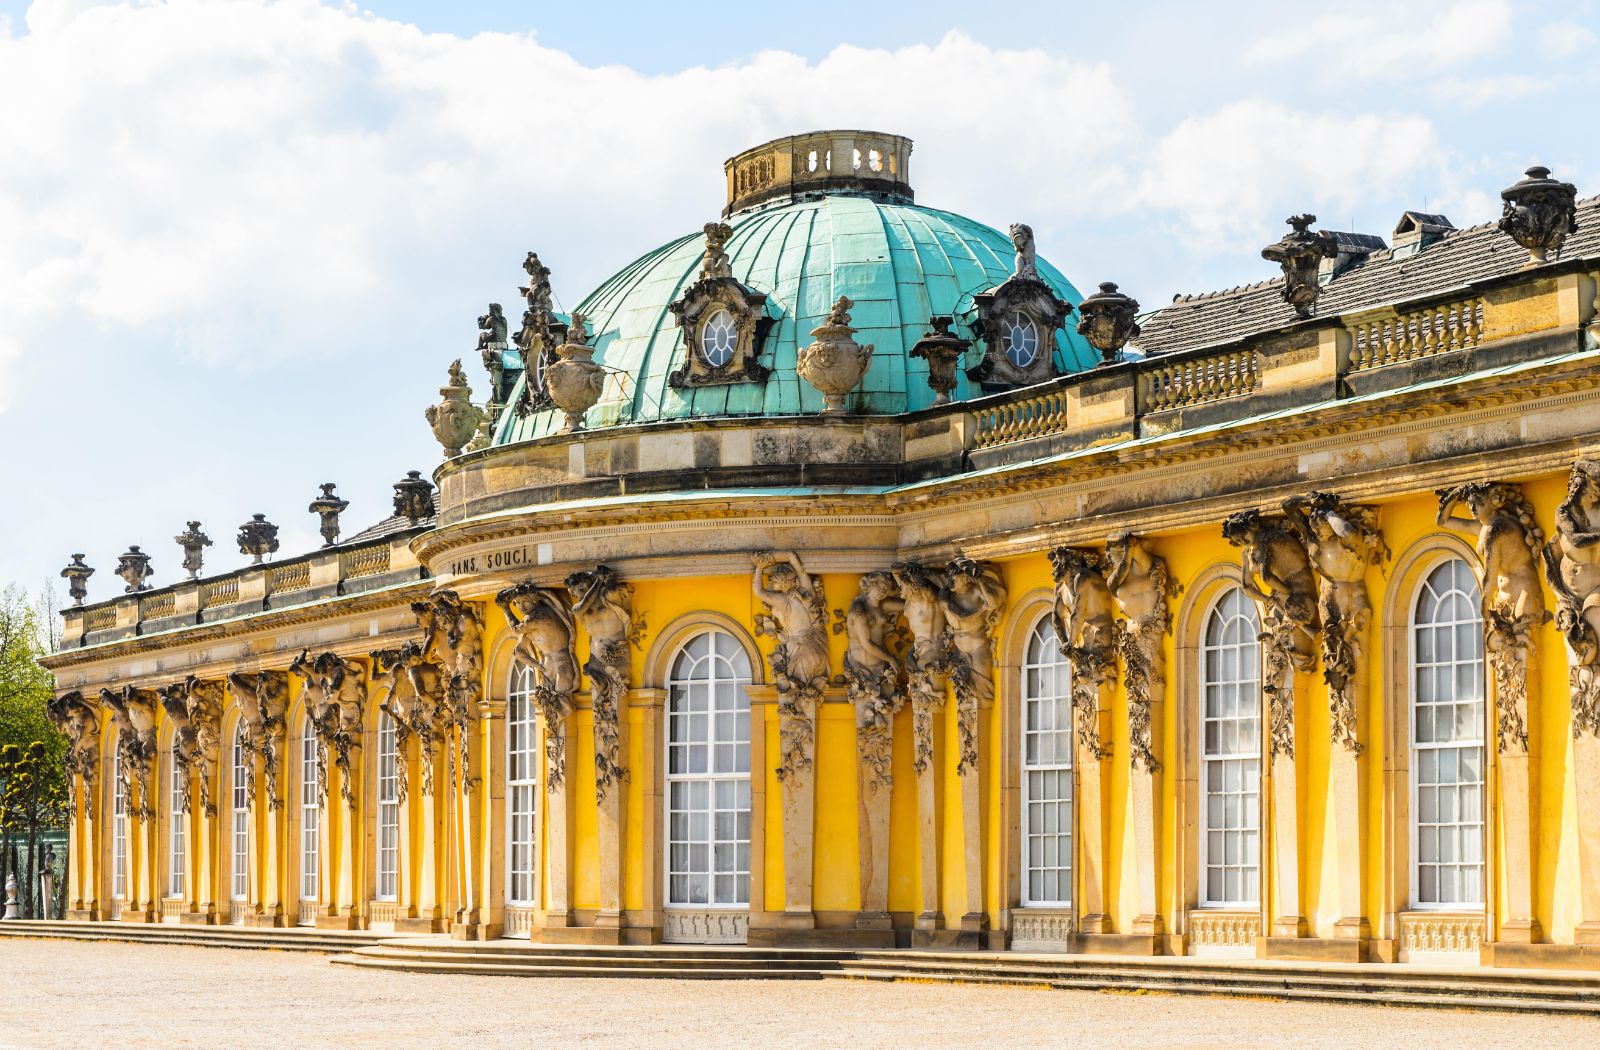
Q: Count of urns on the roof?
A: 13